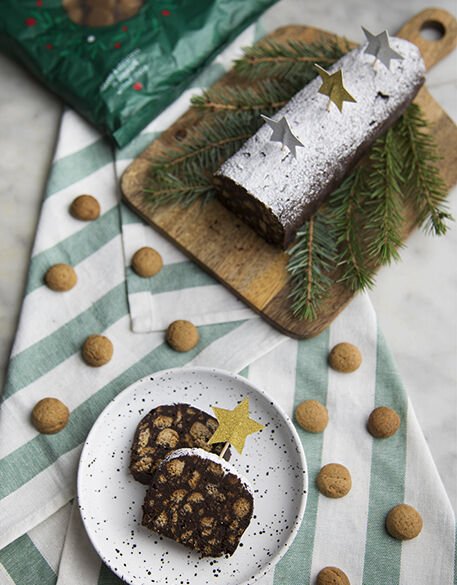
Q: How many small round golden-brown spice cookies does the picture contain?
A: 12